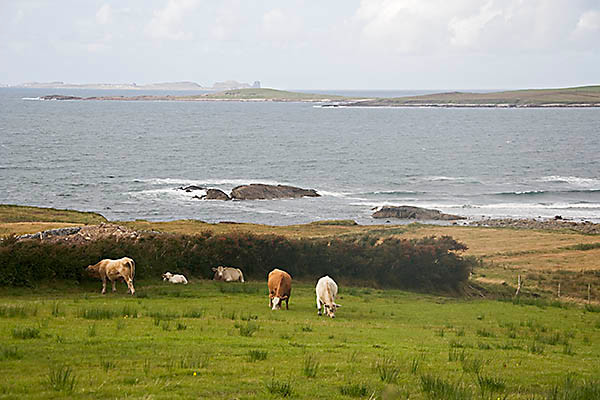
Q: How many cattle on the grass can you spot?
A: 5